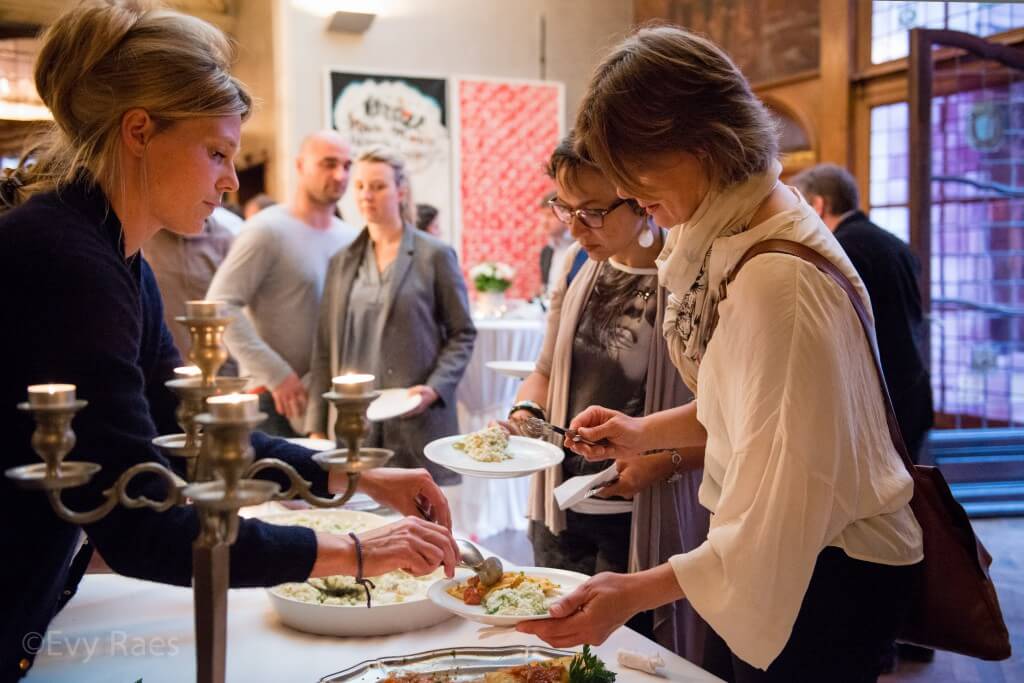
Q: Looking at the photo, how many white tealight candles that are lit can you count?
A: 5